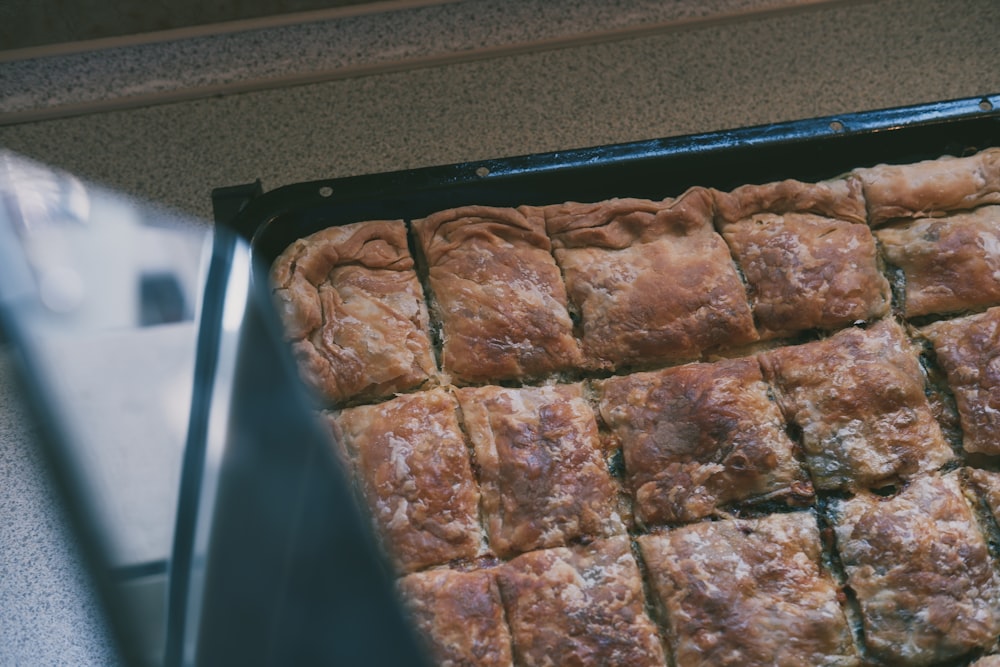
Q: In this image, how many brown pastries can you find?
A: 15